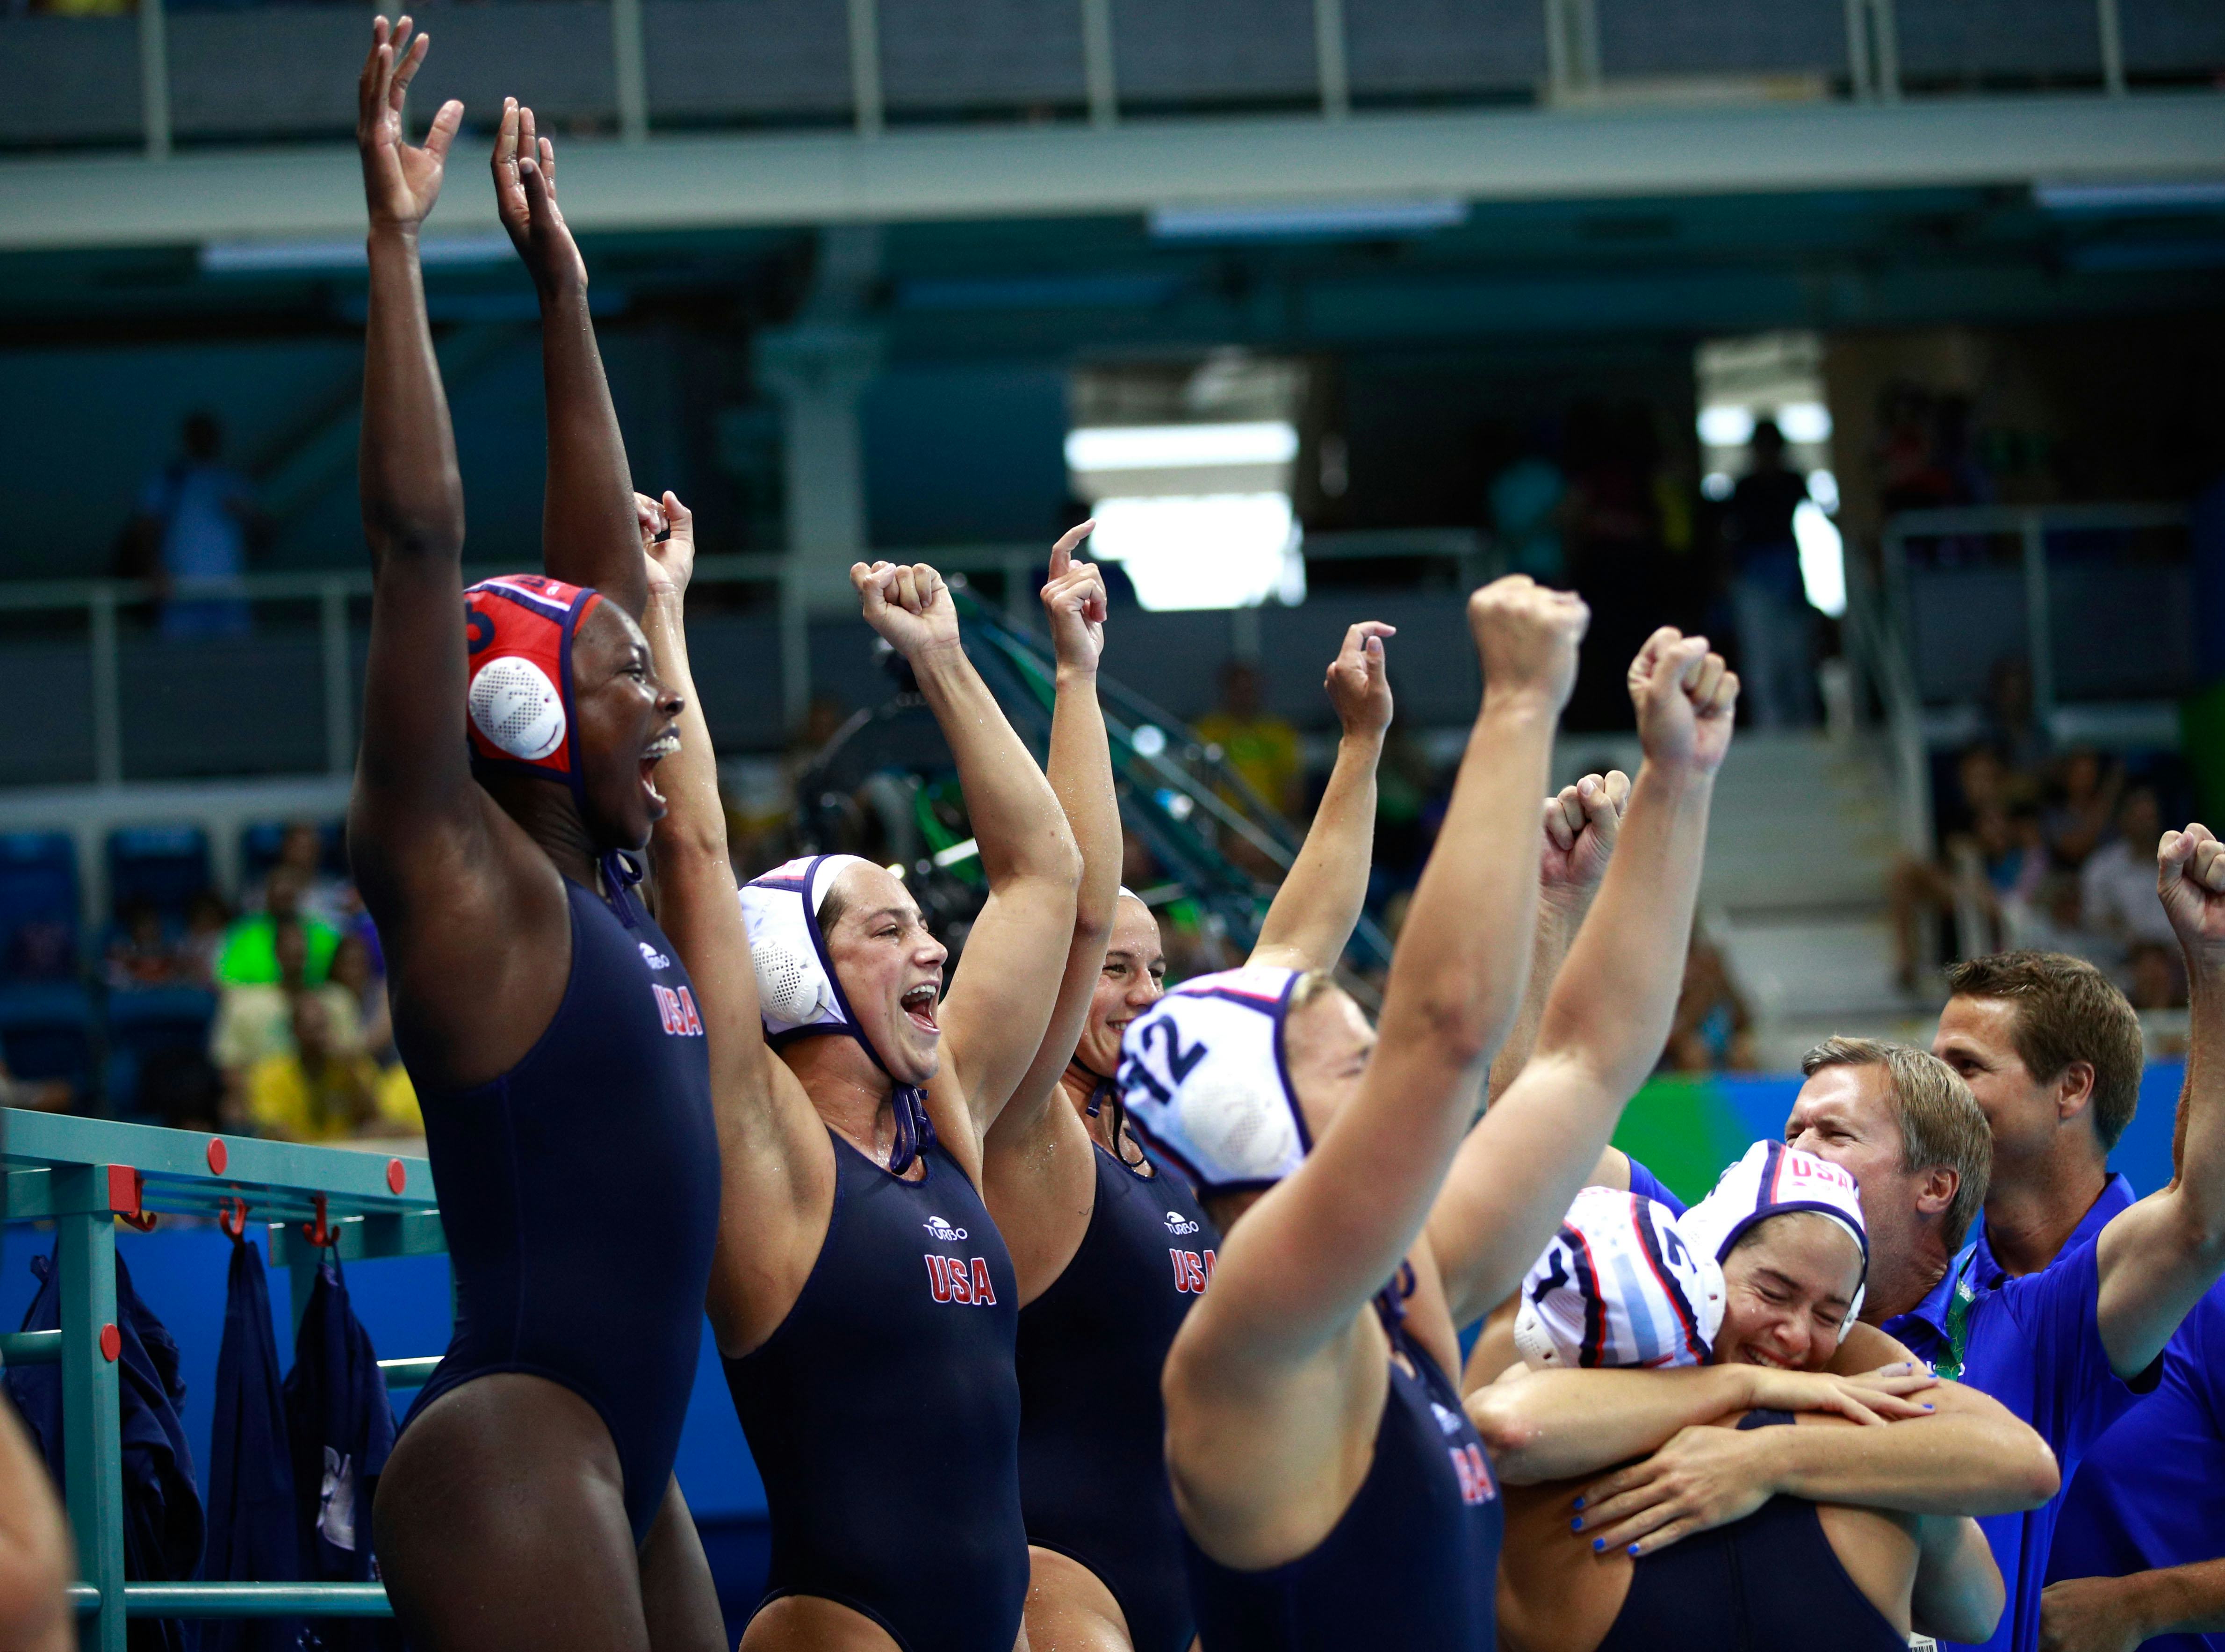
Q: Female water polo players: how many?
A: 6